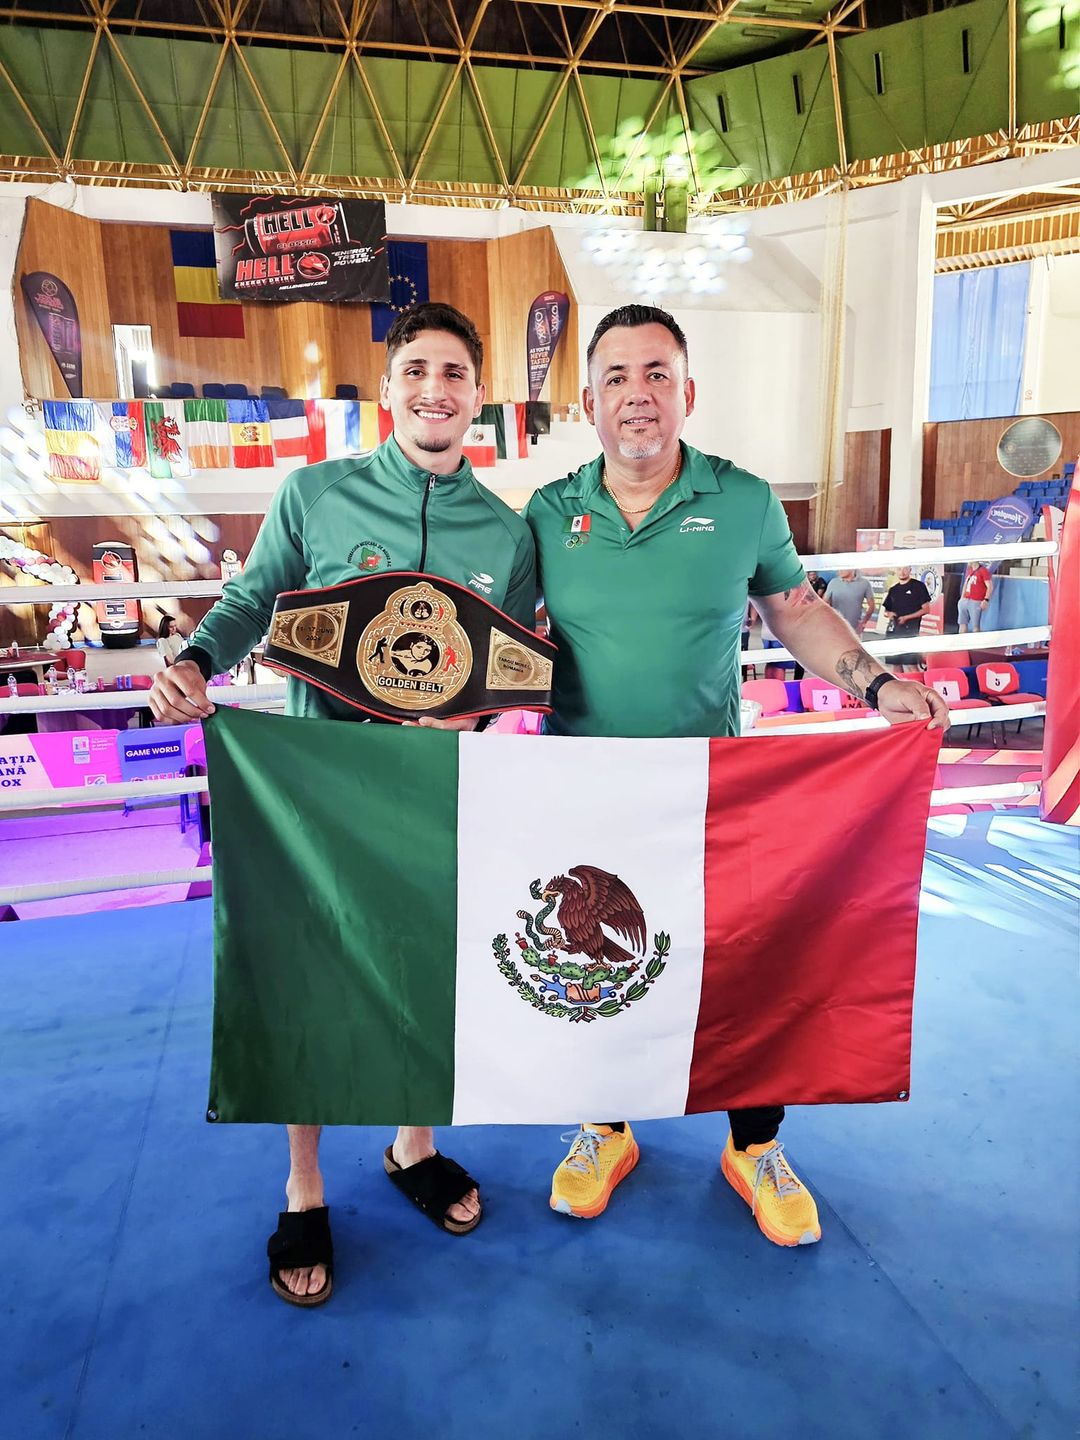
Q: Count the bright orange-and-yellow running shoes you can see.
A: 2